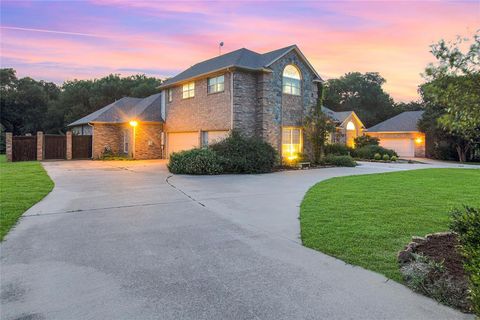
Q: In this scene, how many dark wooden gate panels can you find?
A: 3